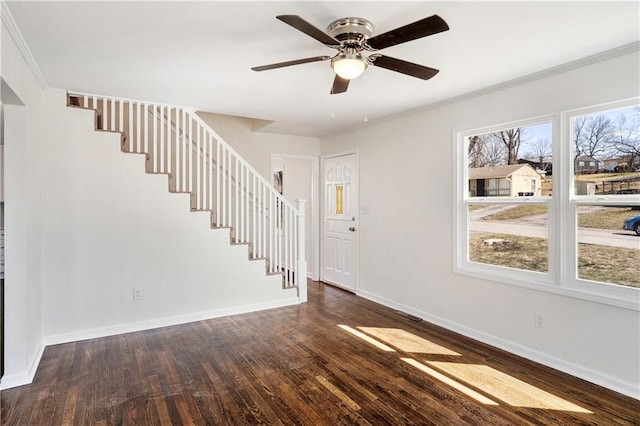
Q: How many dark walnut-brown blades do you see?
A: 5